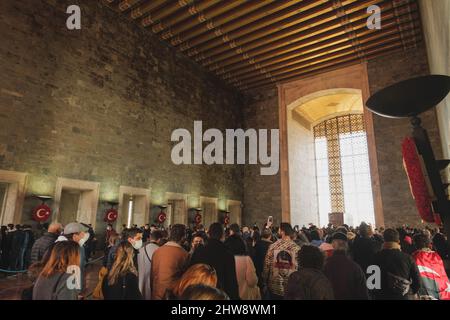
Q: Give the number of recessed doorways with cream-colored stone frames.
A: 6